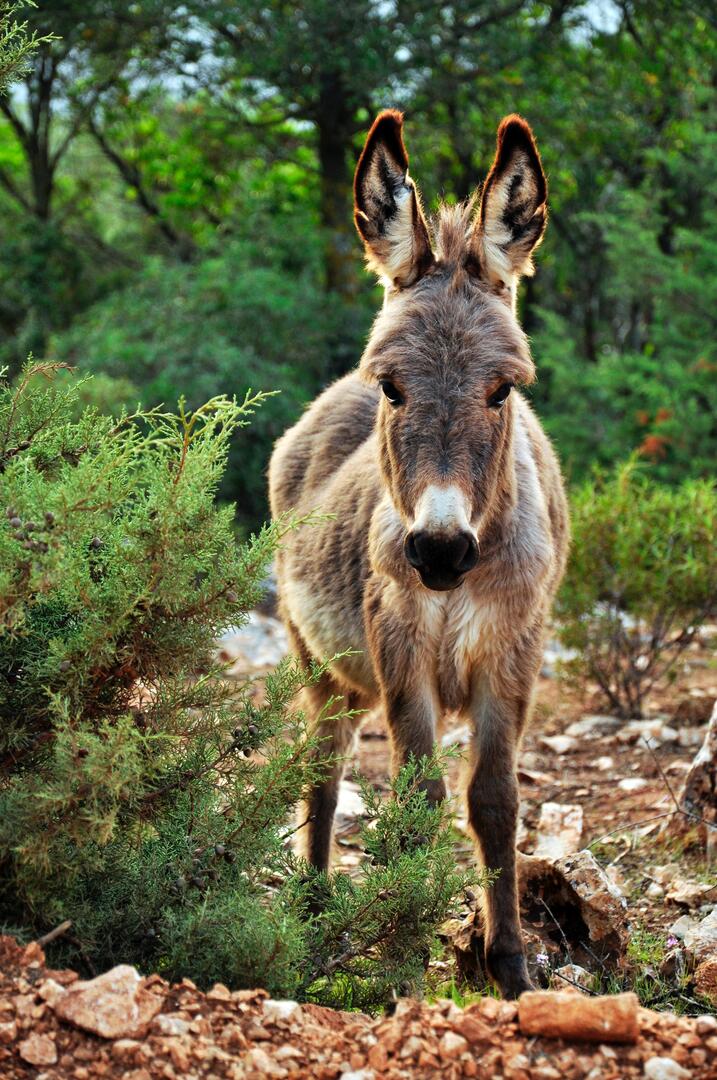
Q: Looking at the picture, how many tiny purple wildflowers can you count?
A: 2